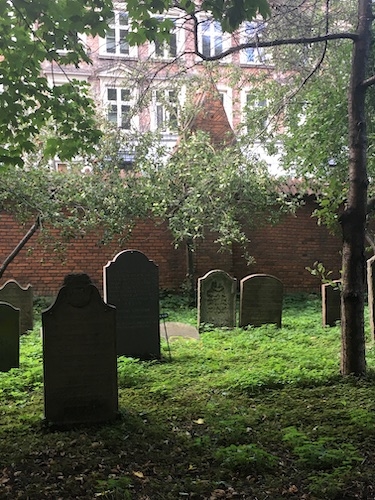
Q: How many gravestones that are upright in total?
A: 8